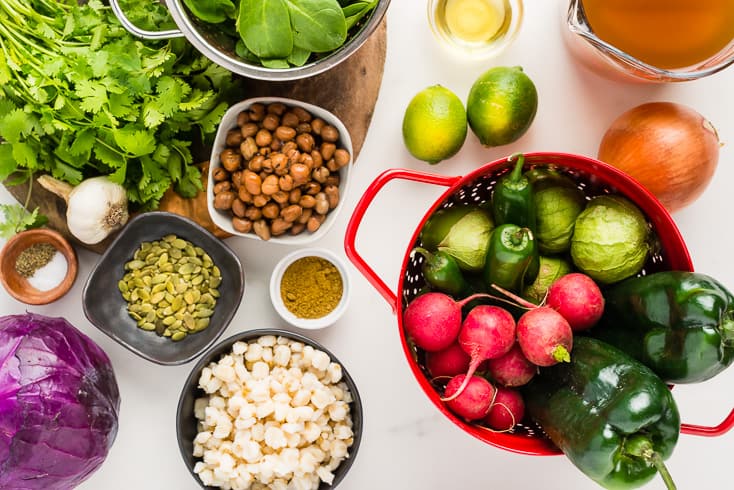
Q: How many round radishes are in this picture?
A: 8